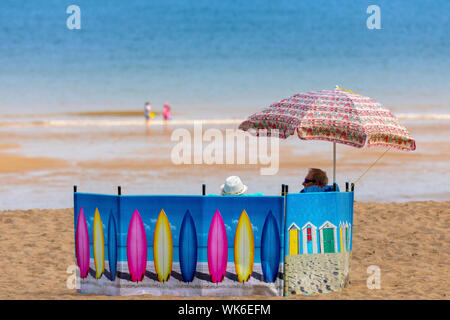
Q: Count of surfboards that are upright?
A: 9